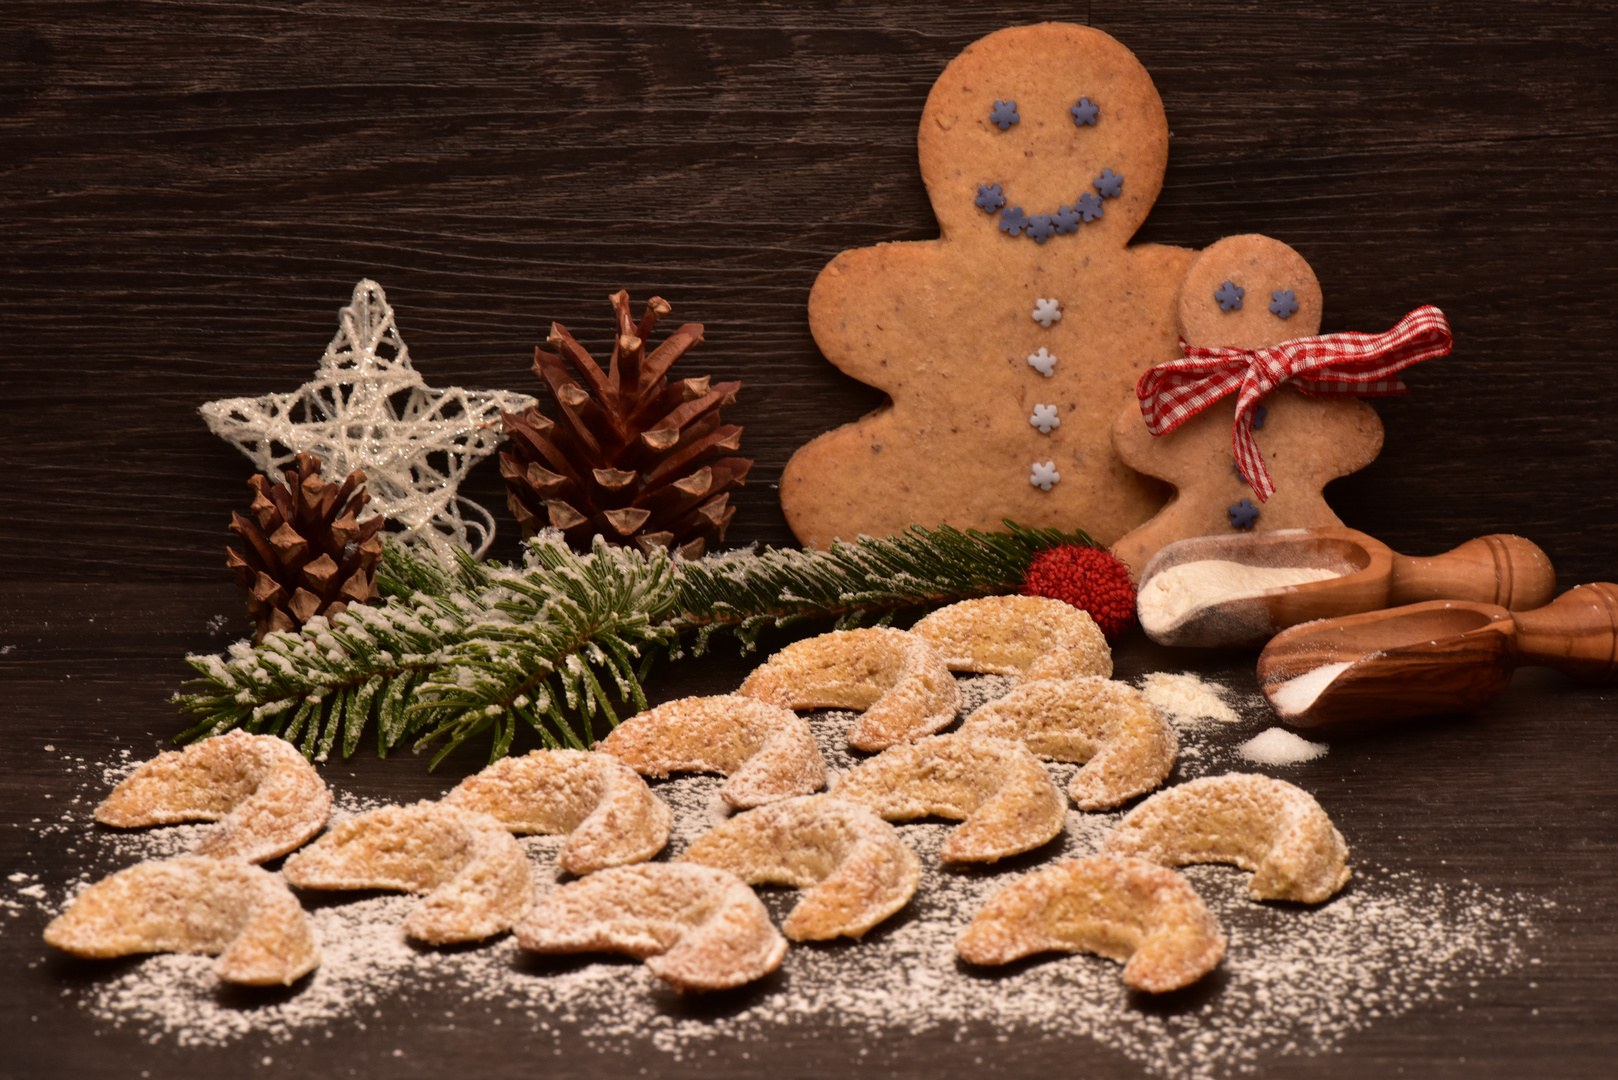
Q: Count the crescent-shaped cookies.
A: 13